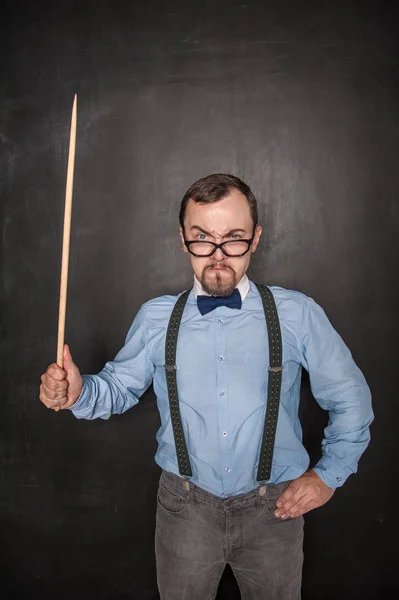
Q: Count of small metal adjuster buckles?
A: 2